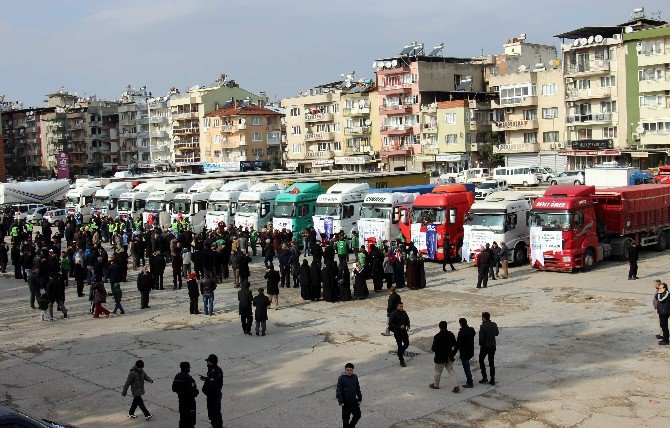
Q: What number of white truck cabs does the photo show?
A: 10